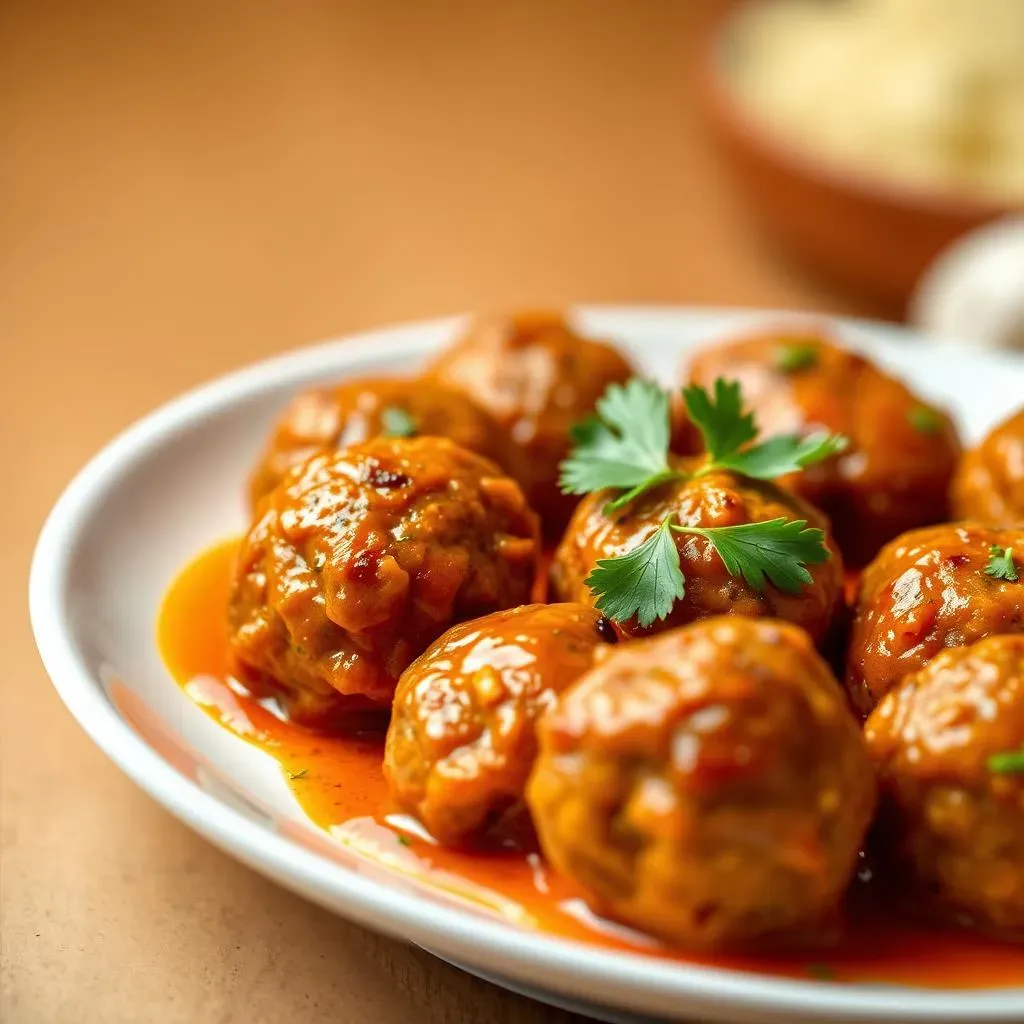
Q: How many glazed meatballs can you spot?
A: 10